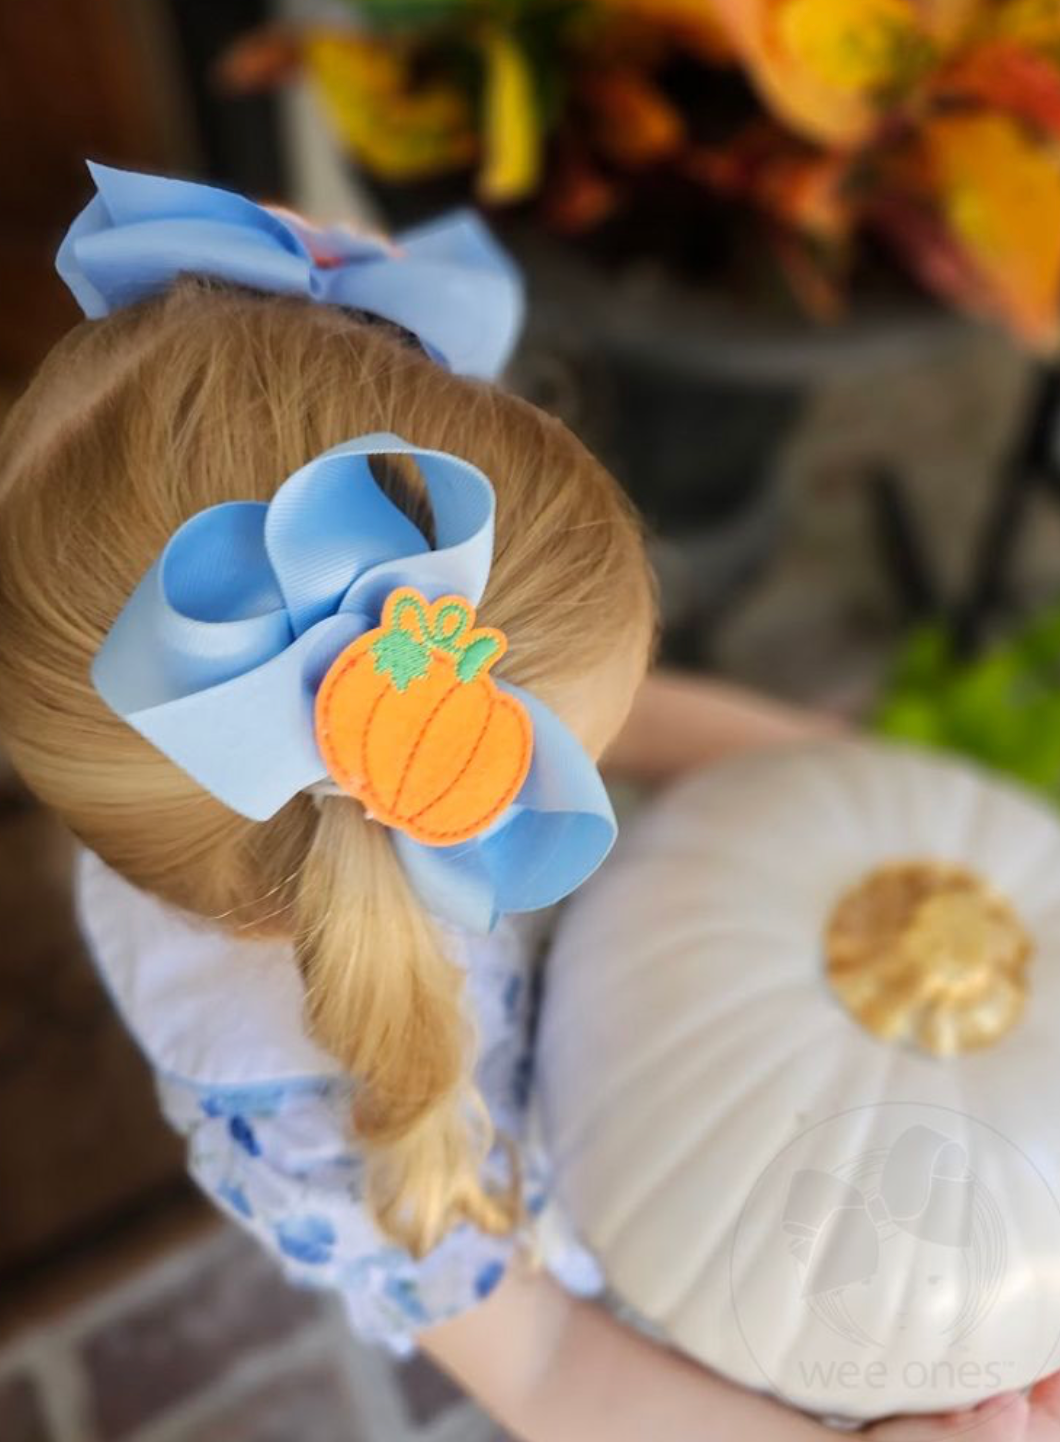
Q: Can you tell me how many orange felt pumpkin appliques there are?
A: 1